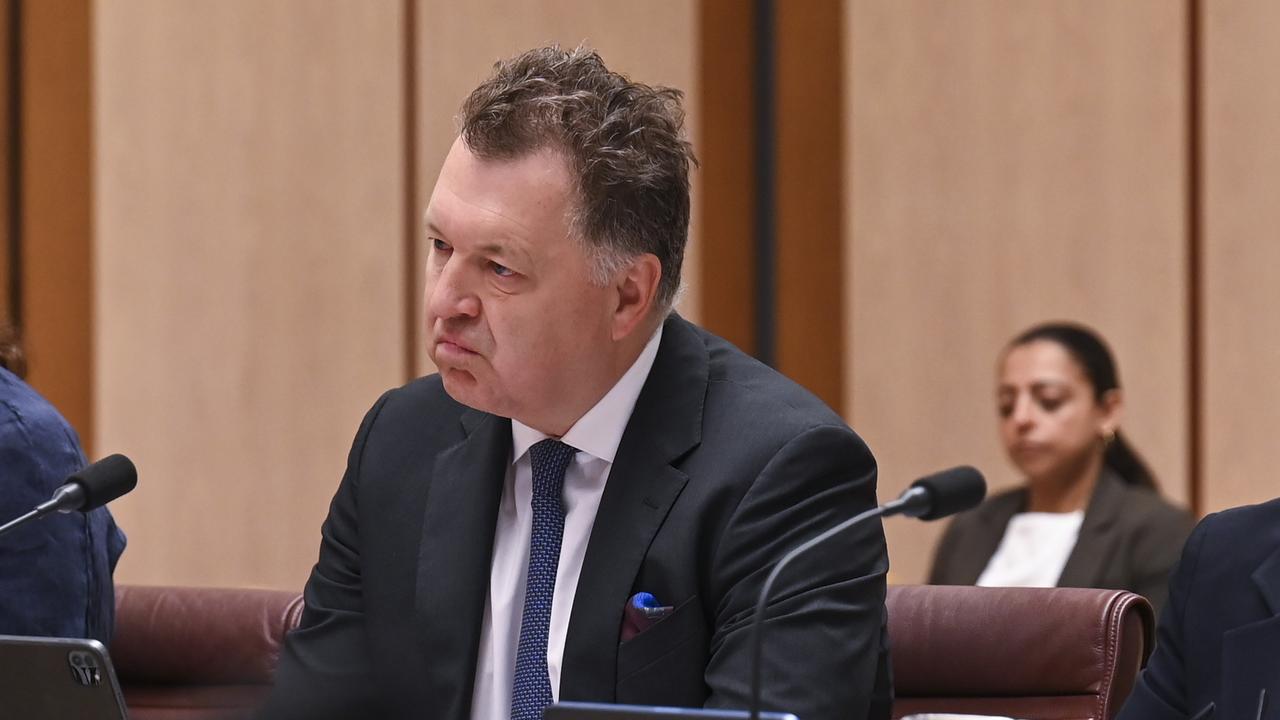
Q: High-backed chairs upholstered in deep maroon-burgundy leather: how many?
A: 2